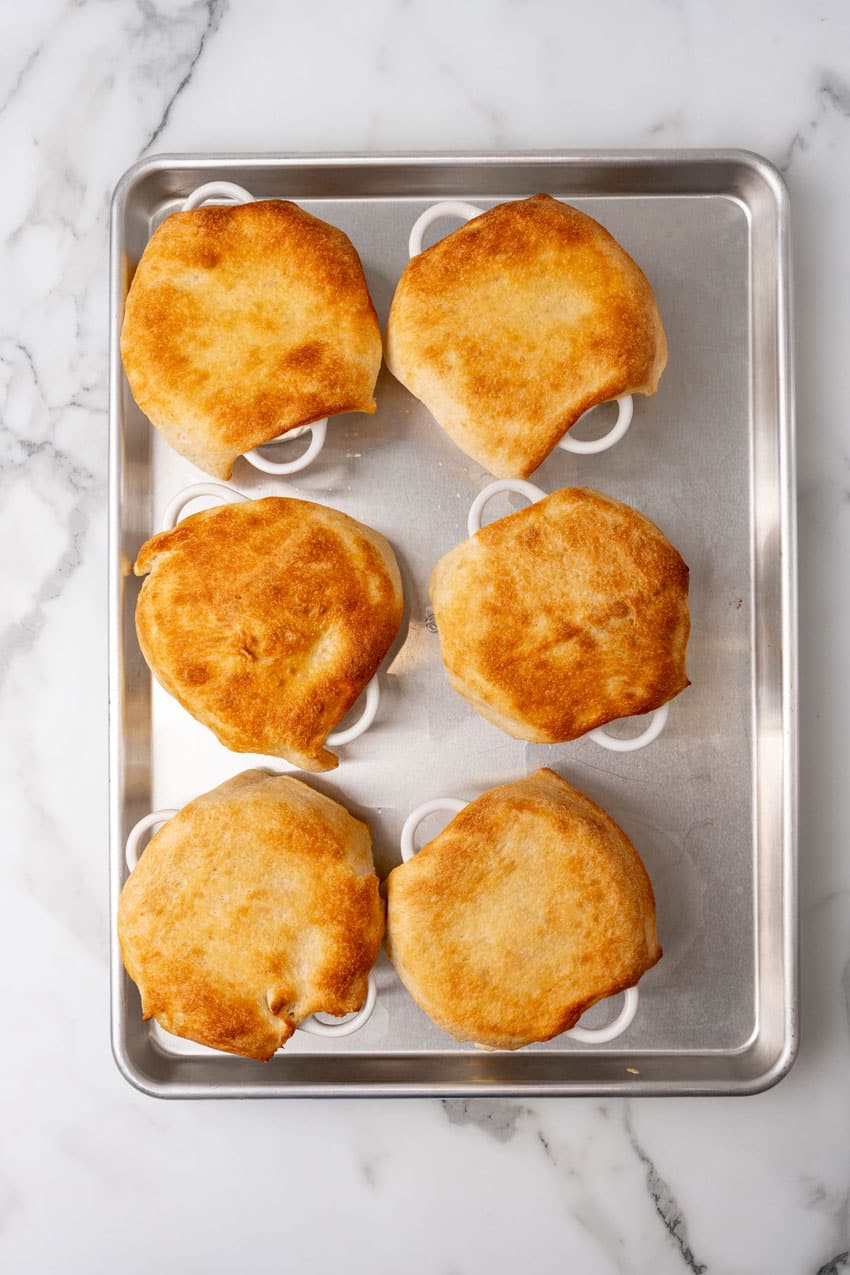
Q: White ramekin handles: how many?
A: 12